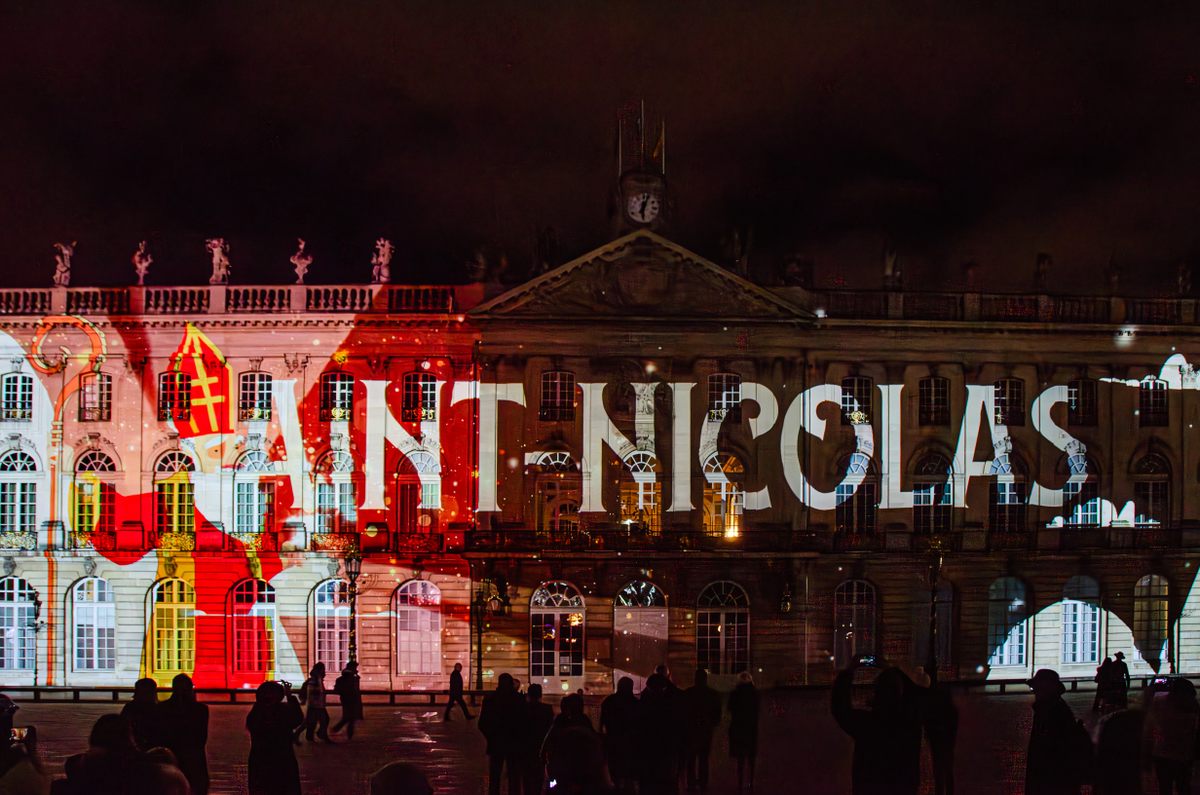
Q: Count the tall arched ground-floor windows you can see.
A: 14